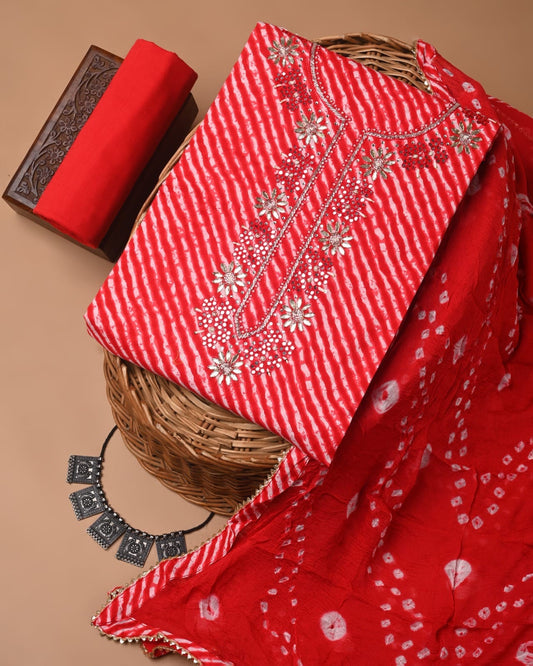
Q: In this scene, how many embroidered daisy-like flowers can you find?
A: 9